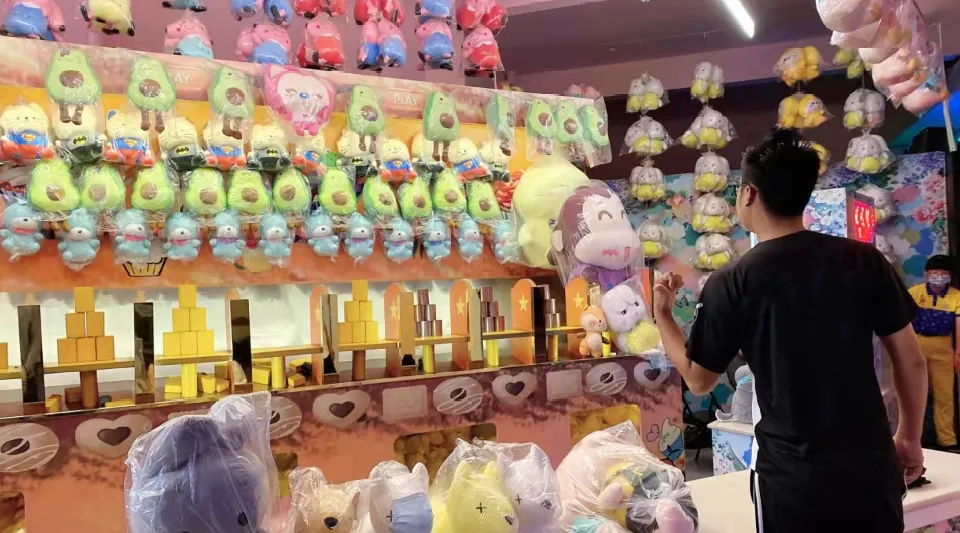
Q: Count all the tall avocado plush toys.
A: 9